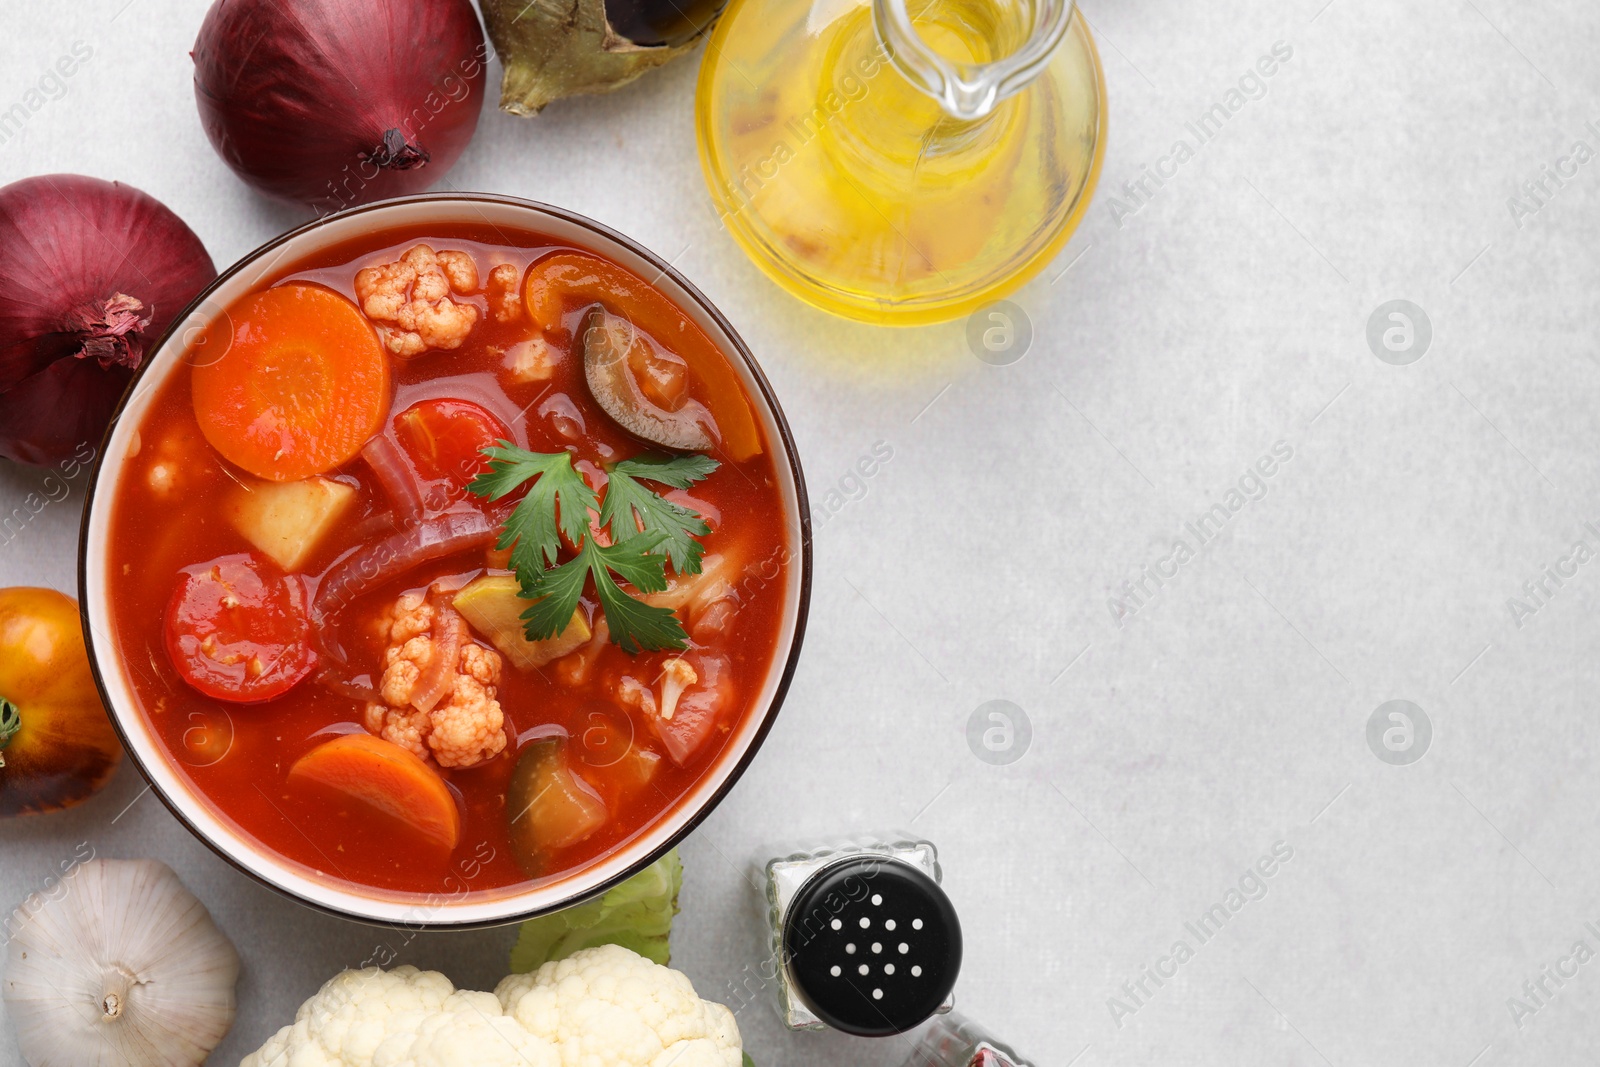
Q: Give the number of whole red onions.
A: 2